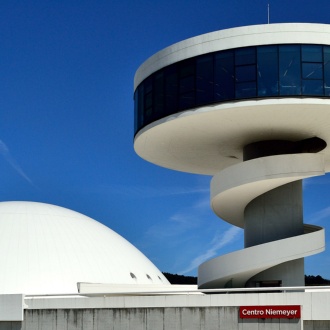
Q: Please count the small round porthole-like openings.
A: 3